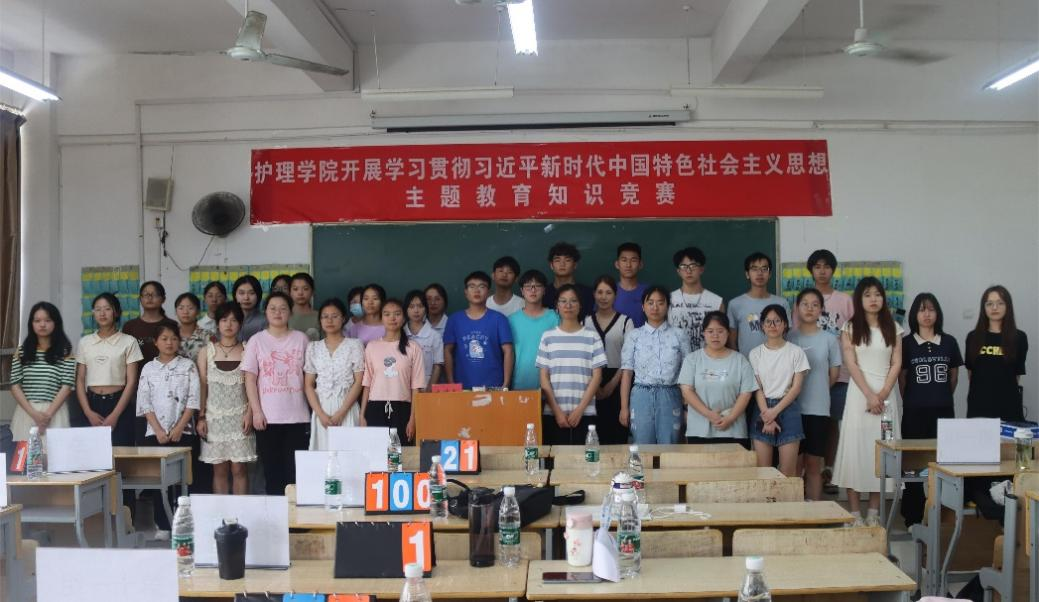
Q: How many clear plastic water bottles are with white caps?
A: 13